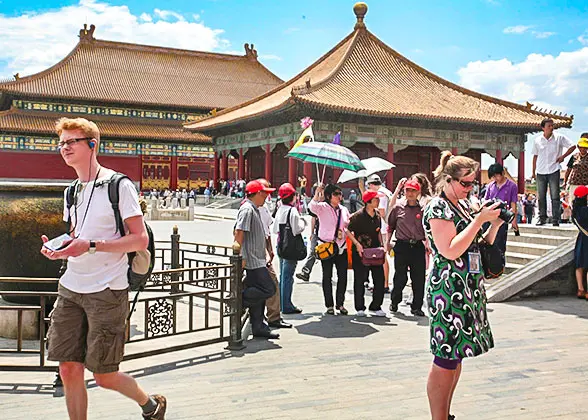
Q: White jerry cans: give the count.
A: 0